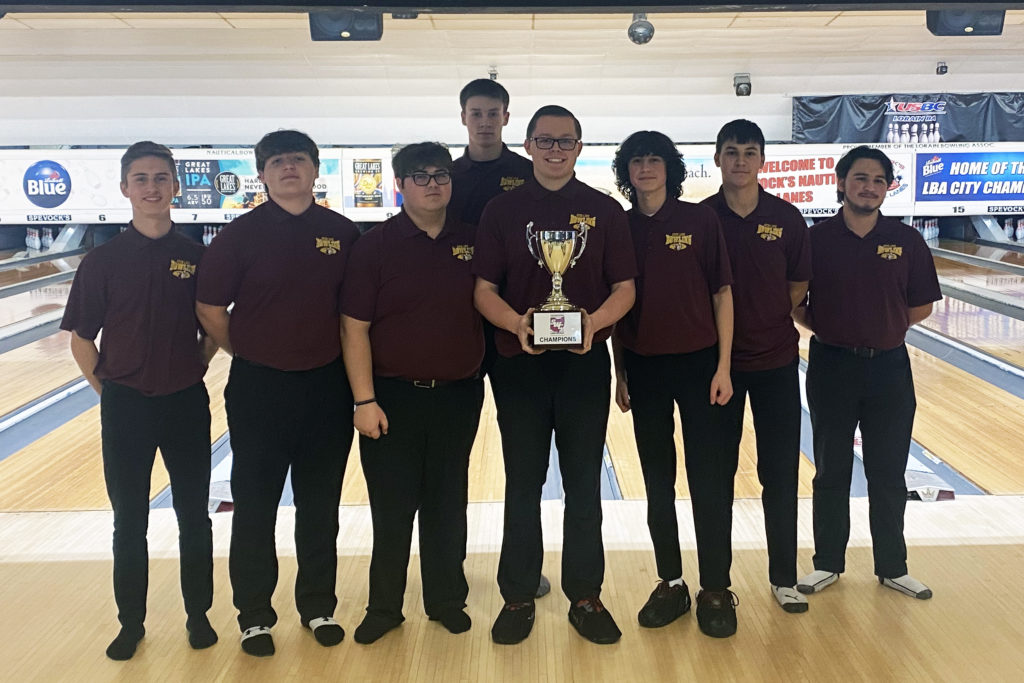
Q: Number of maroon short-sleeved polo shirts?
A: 8